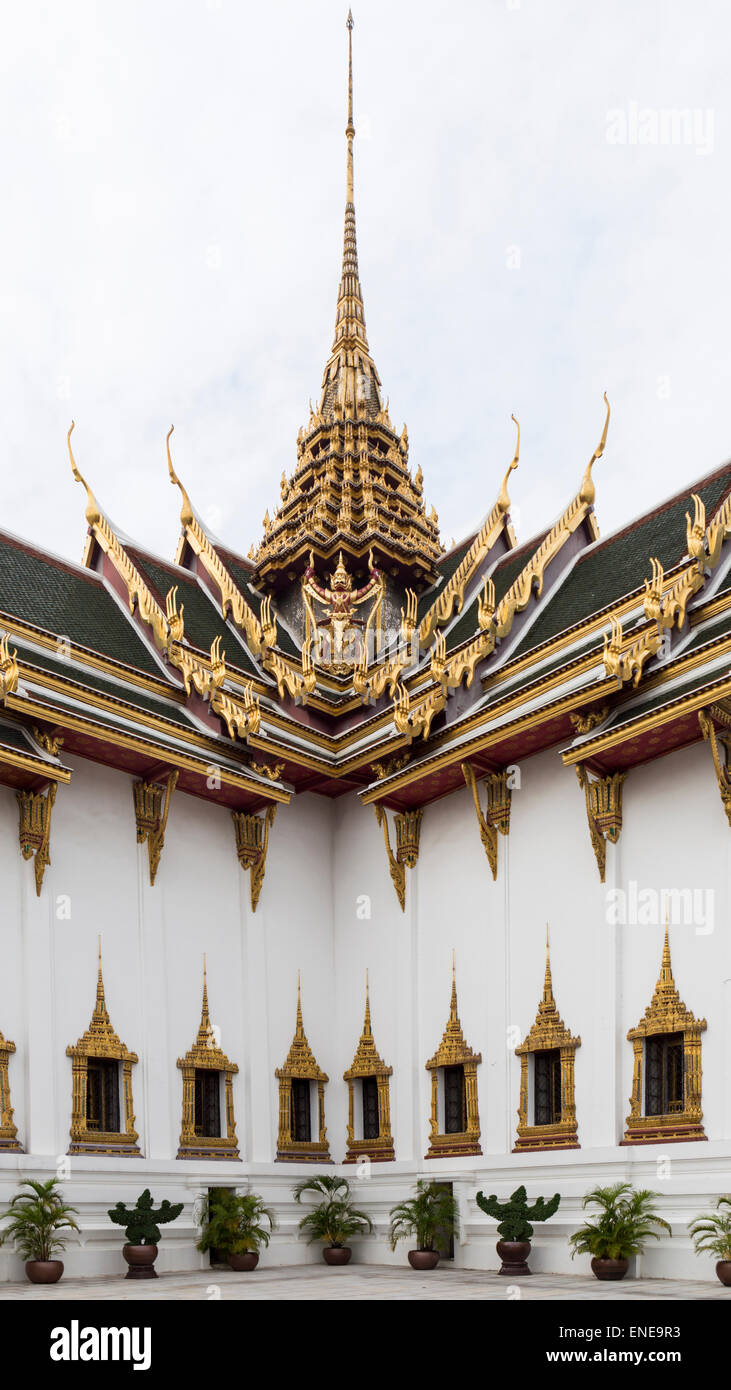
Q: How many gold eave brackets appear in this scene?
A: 7